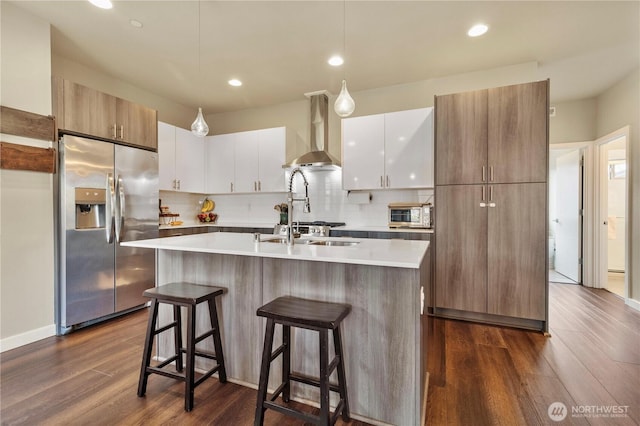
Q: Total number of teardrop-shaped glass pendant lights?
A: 2